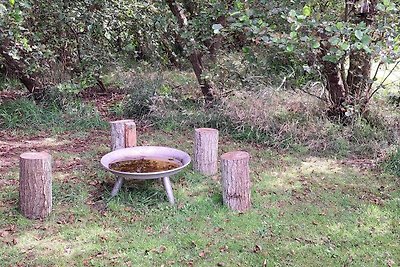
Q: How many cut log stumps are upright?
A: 4